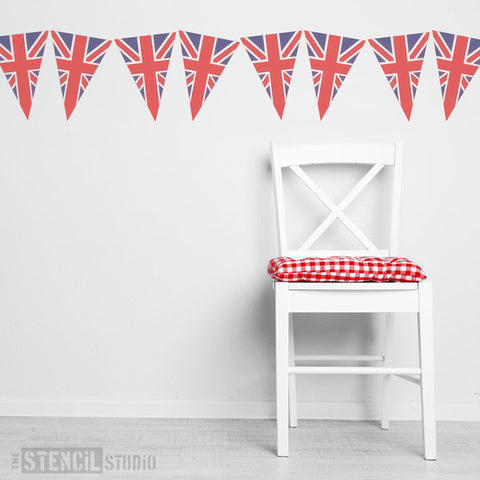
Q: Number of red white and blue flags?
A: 8